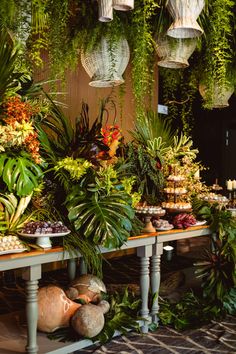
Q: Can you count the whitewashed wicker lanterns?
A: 6